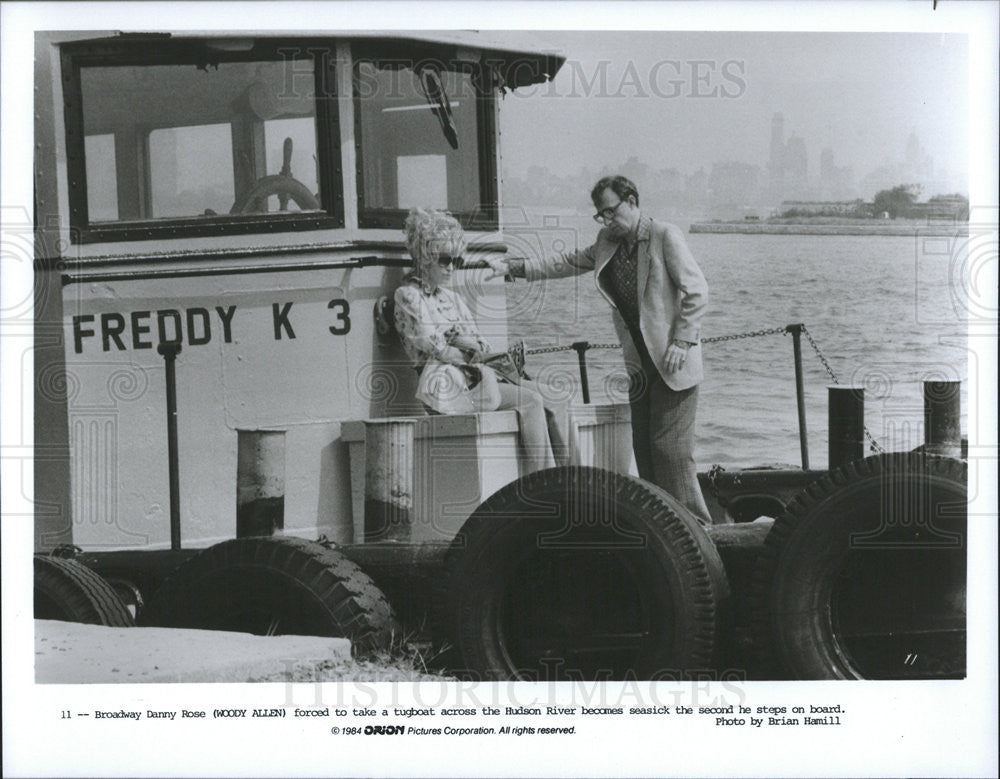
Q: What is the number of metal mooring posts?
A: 4